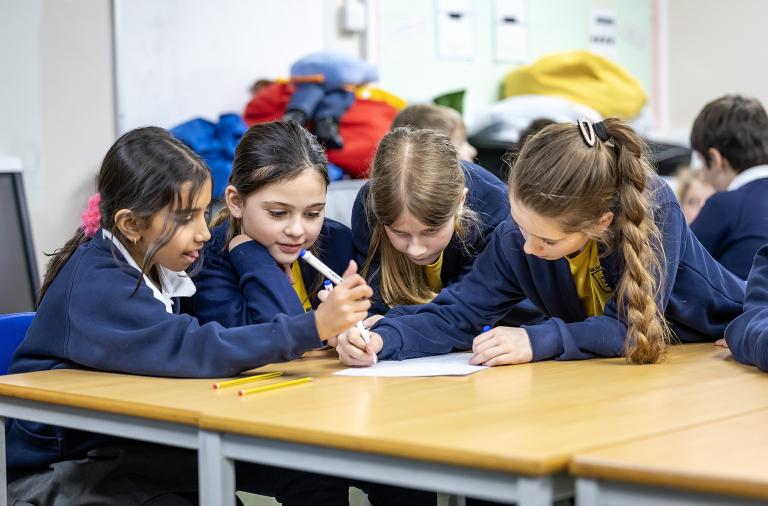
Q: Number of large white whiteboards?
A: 1